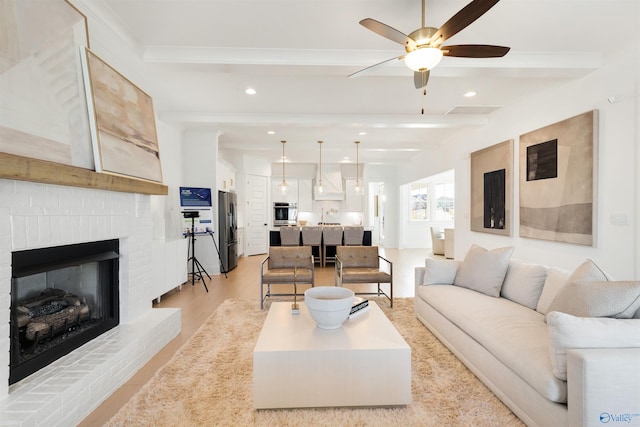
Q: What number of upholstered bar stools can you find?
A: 4